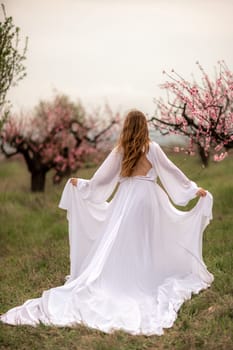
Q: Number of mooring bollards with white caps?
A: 0